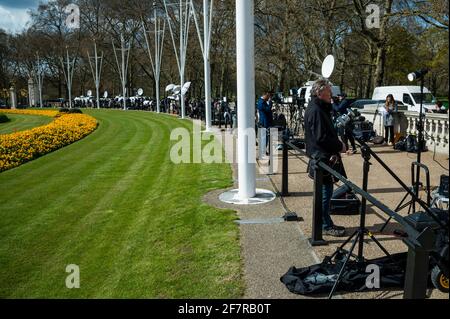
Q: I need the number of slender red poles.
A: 0